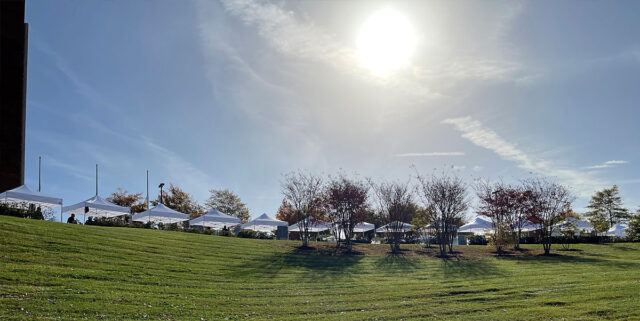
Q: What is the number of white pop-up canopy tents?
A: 13